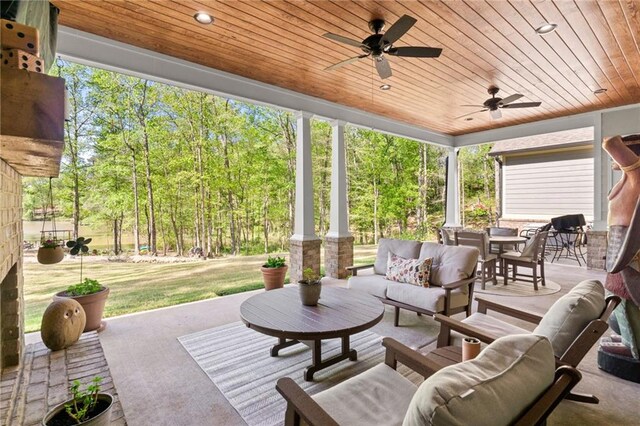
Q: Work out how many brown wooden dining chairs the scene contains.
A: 4